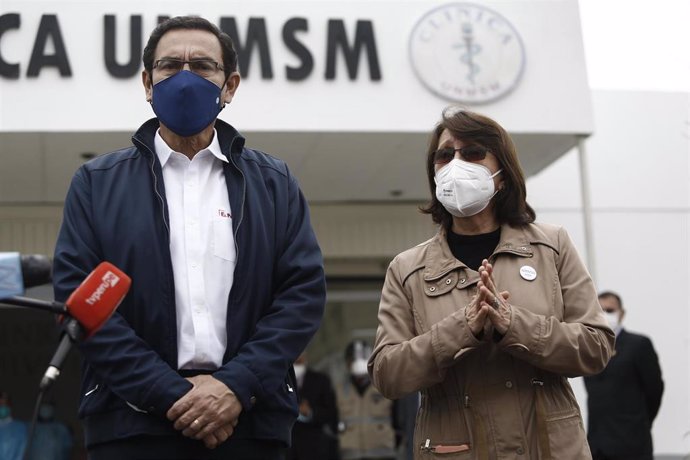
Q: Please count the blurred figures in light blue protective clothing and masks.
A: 2